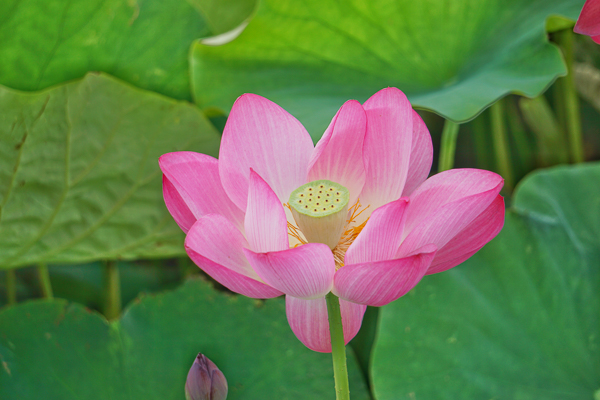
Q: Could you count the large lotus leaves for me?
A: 5